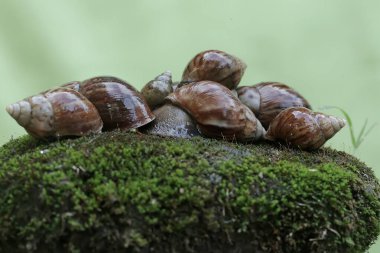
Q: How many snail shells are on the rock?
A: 7